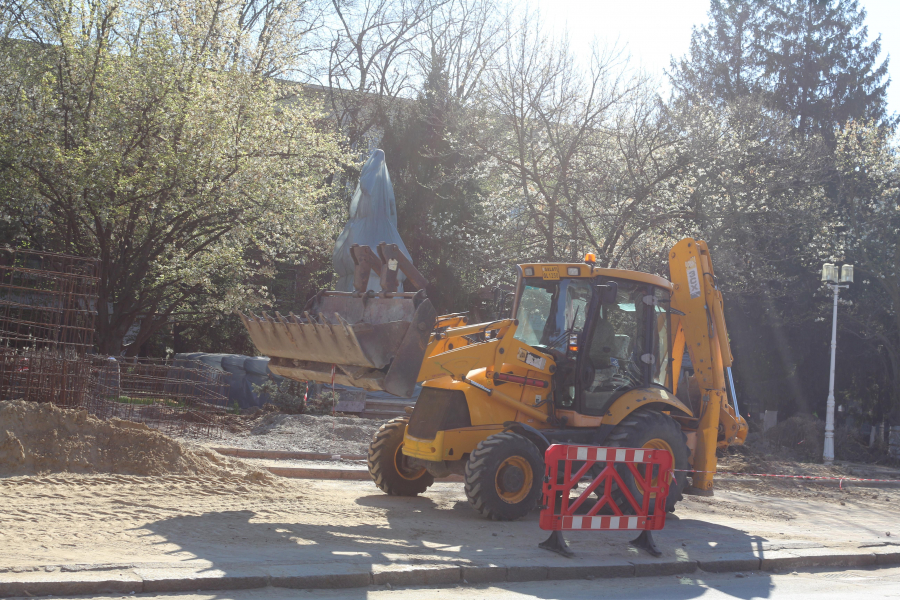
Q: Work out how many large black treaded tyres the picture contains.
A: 3